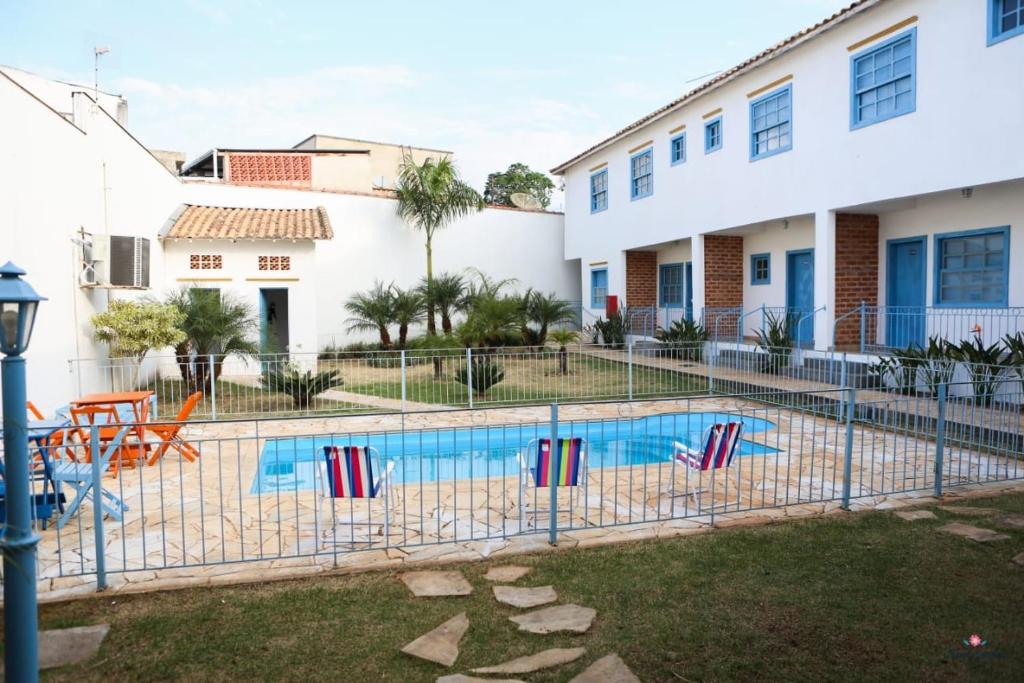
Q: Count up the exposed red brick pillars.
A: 3